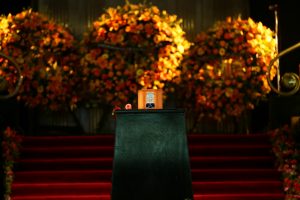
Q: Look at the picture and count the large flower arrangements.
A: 3